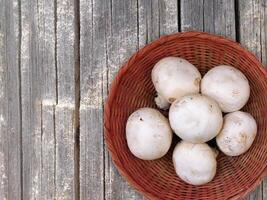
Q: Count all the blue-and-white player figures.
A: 0